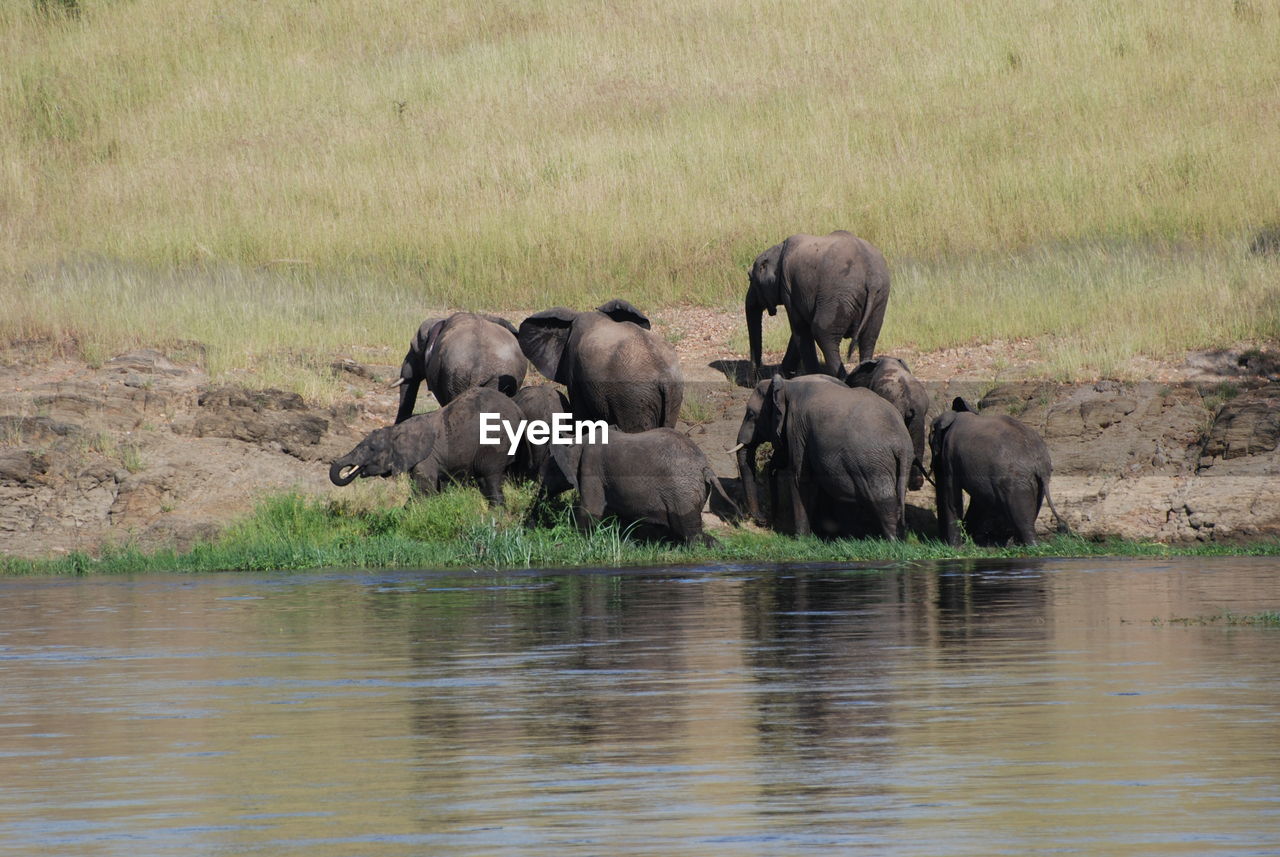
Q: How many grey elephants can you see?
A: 9